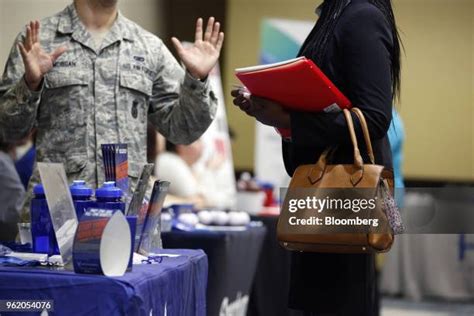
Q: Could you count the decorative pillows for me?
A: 0